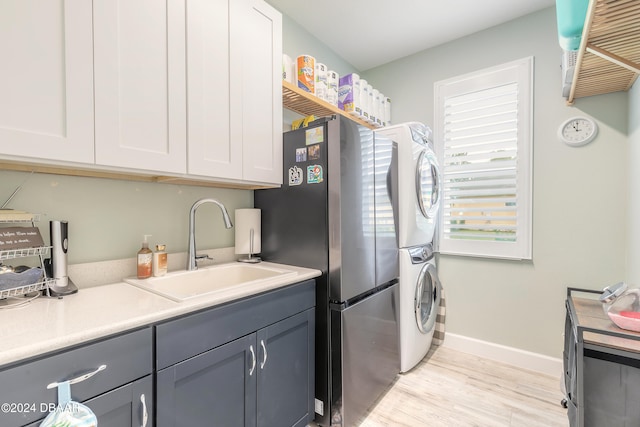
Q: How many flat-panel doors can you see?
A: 7